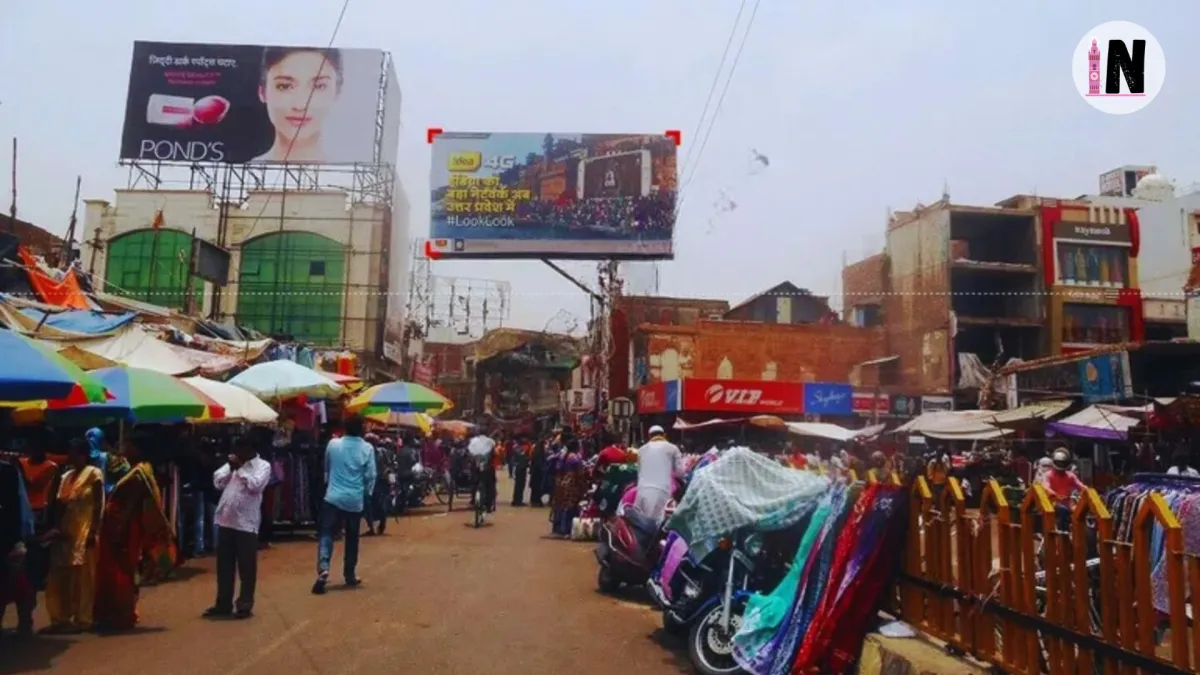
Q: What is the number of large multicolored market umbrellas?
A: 3